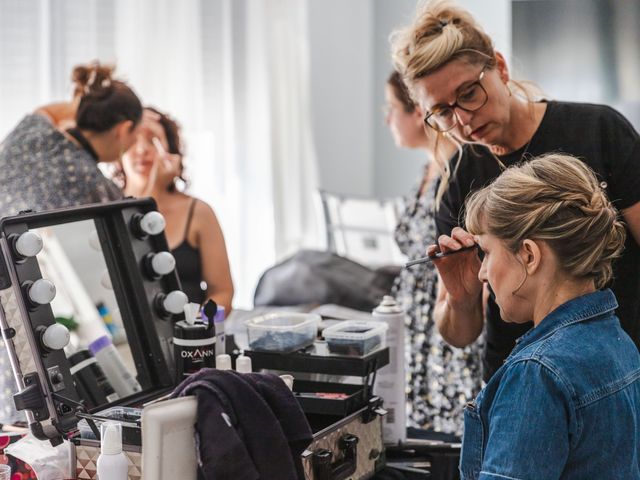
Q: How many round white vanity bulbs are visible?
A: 6